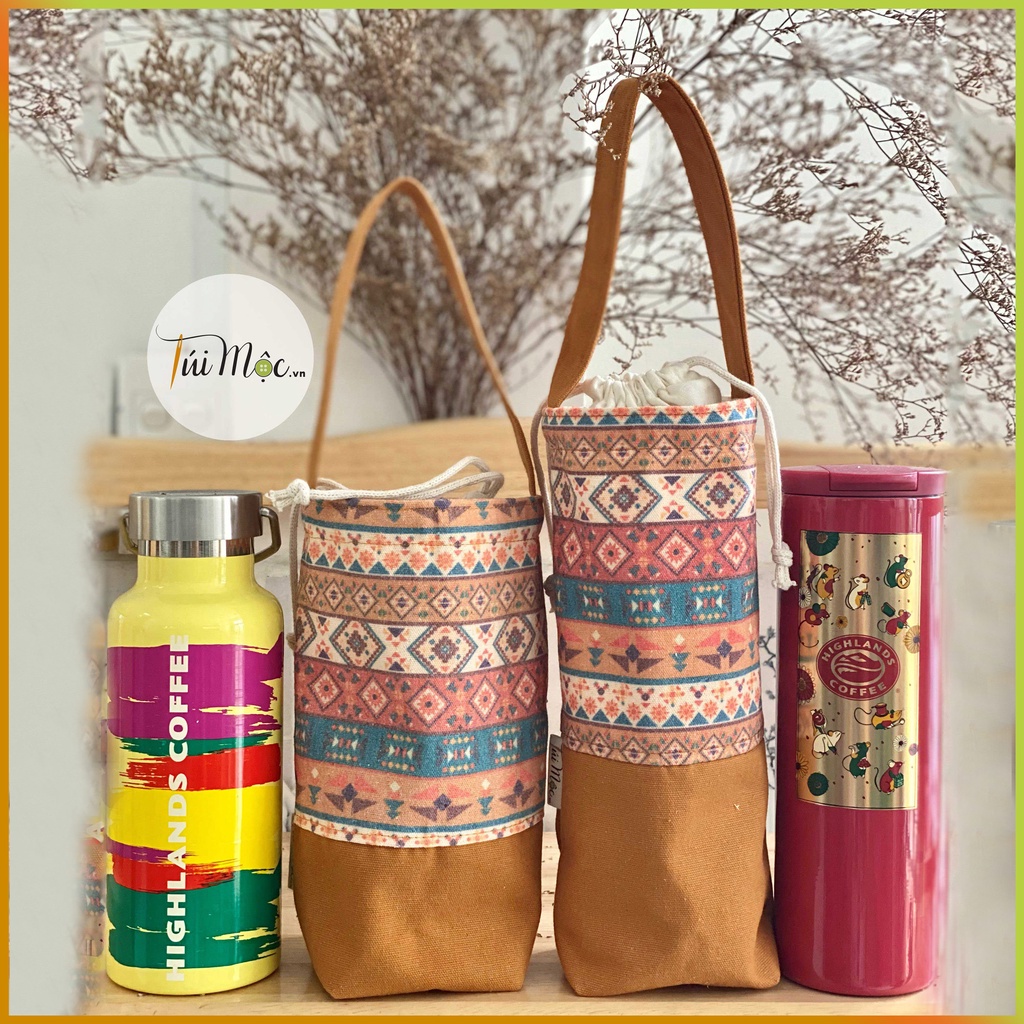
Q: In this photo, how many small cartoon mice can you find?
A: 9